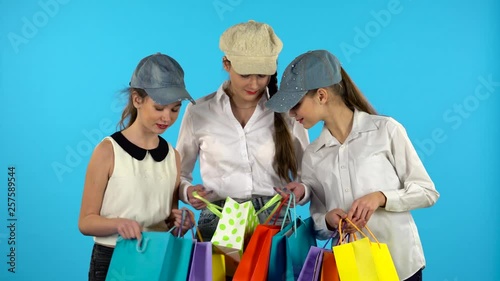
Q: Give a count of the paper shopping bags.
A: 9